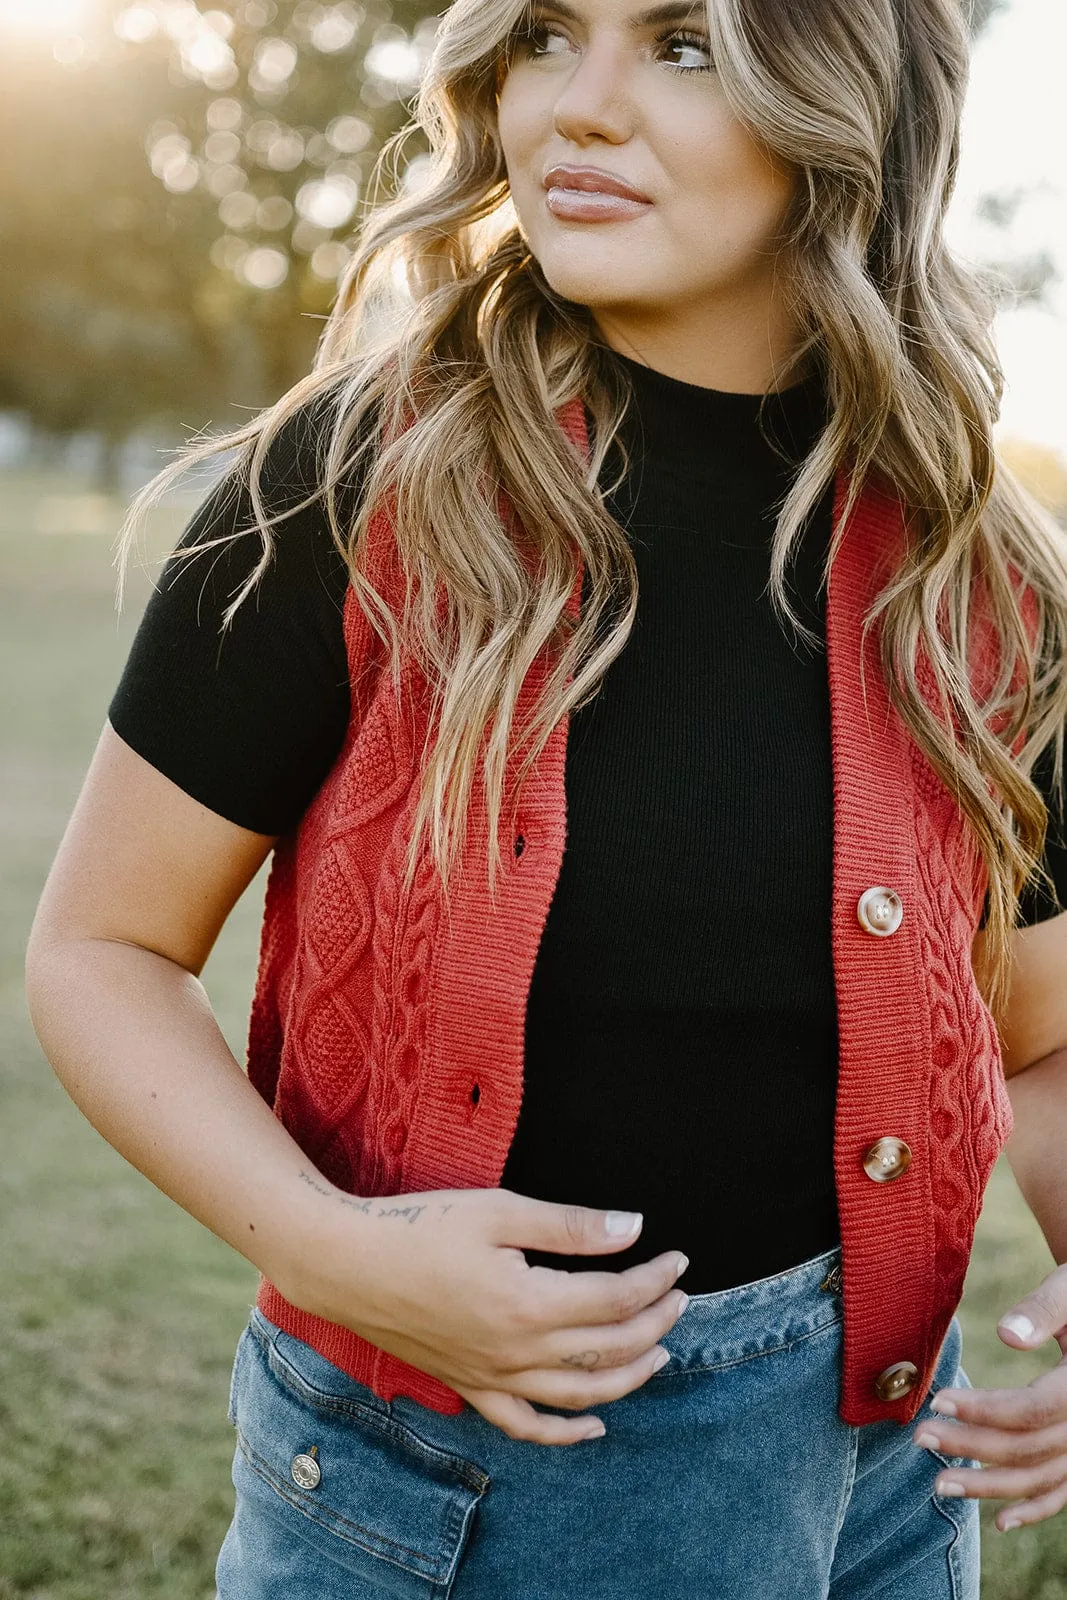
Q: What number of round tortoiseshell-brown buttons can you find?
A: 3